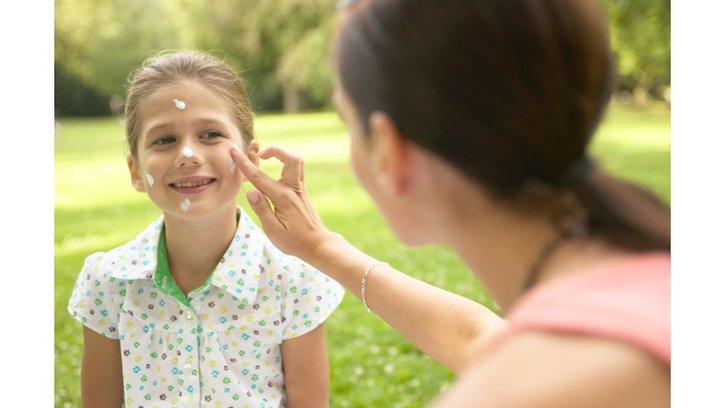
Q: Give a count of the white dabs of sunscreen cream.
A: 5